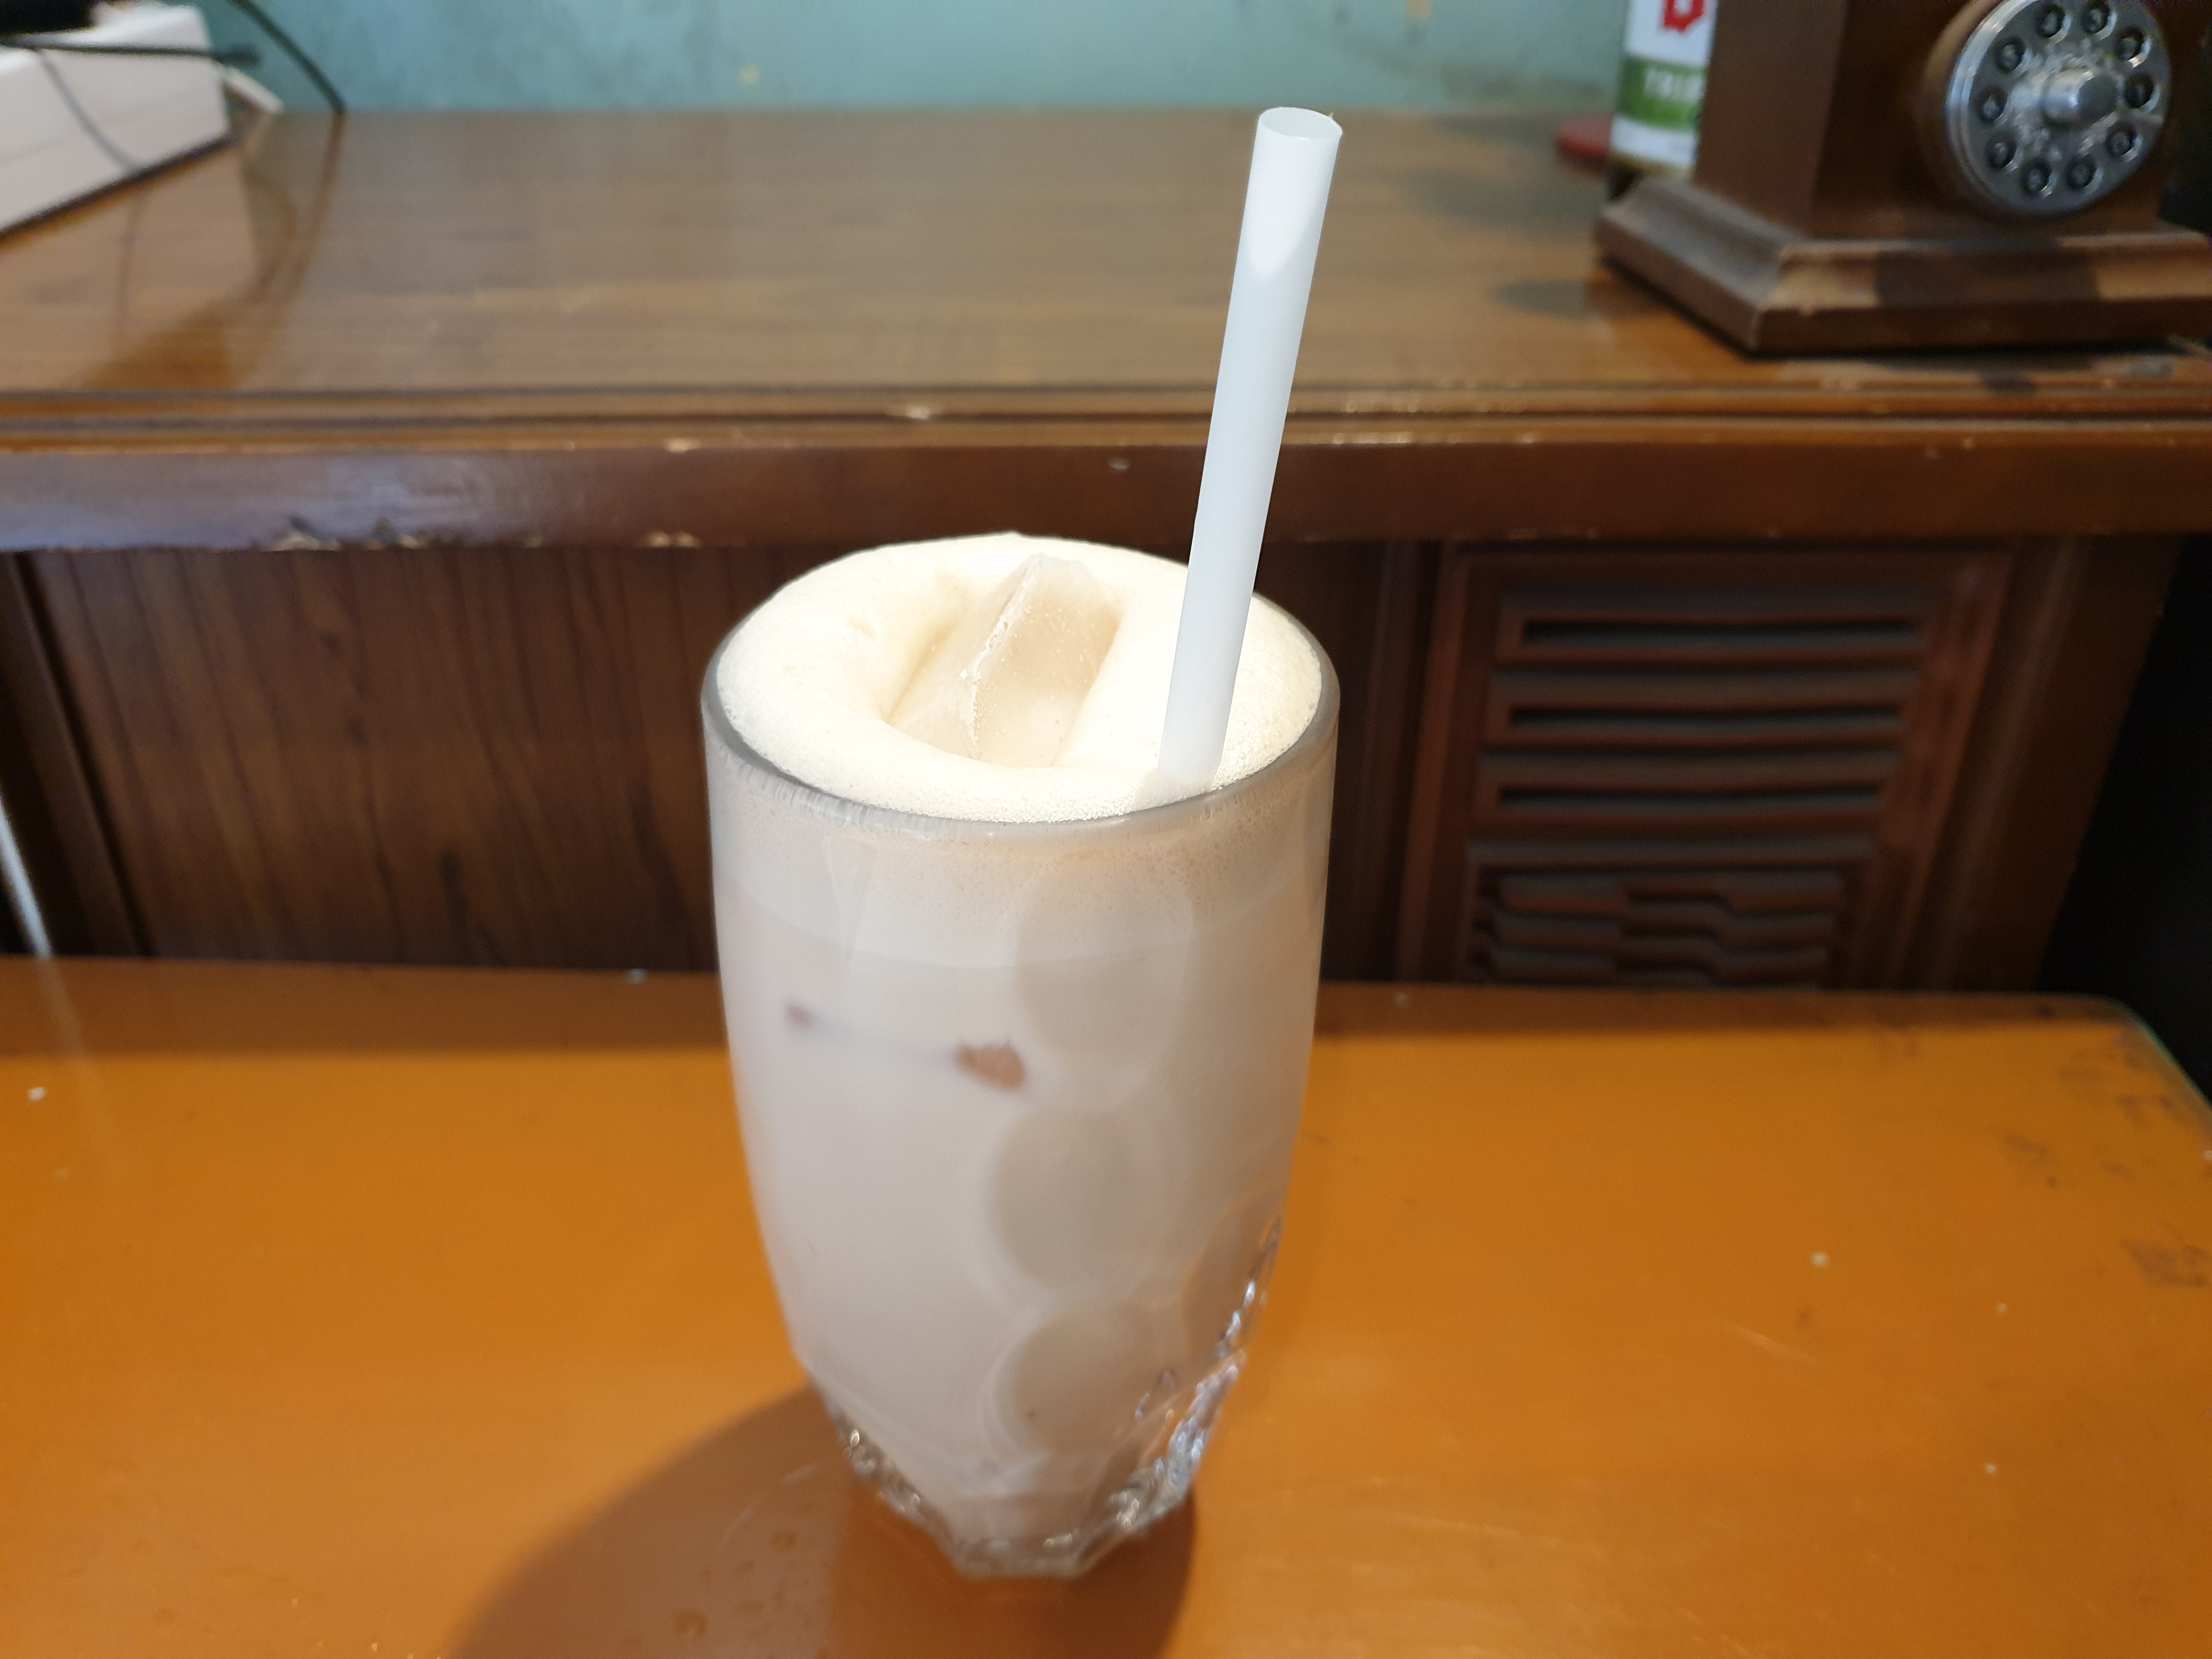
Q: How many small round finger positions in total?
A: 10